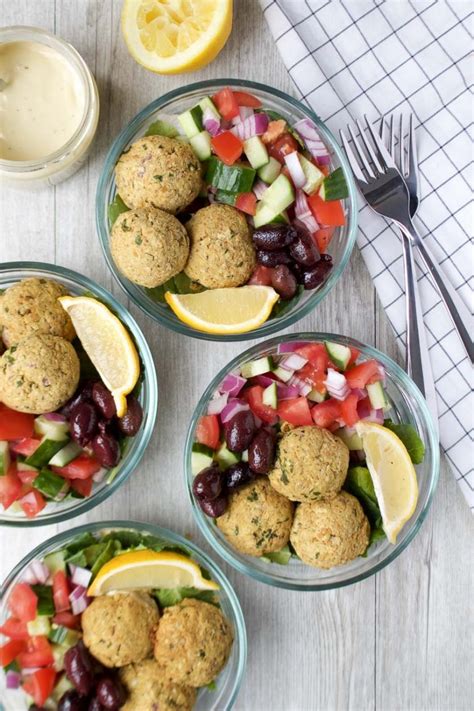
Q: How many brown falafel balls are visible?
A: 11